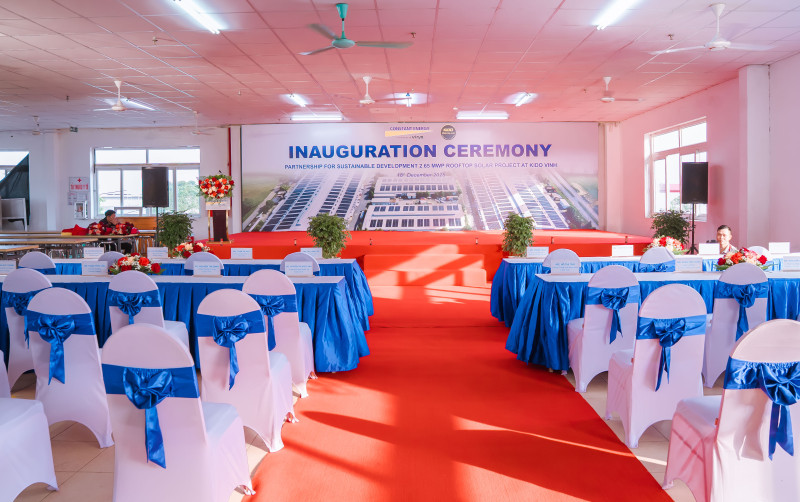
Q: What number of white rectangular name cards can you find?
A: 15